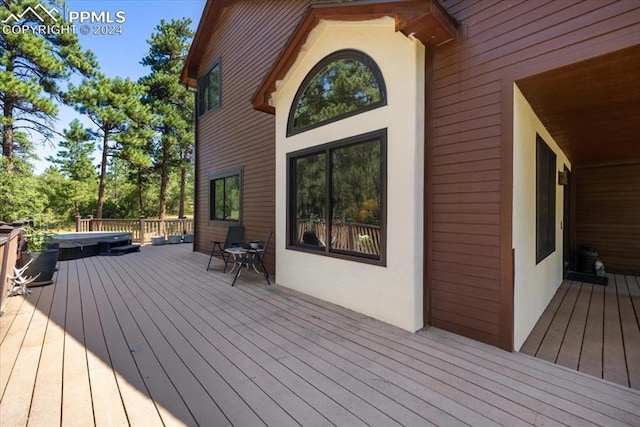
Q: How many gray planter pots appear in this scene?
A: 3